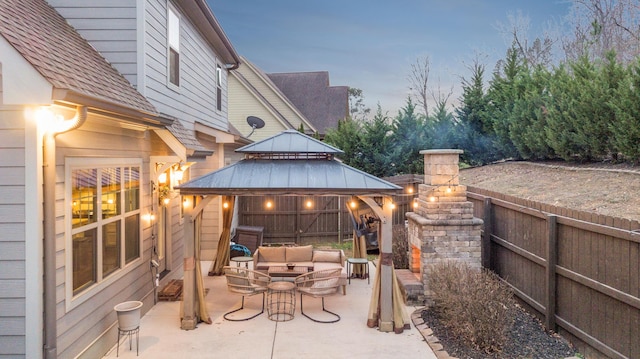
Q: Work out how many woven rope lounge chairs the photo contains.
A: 2